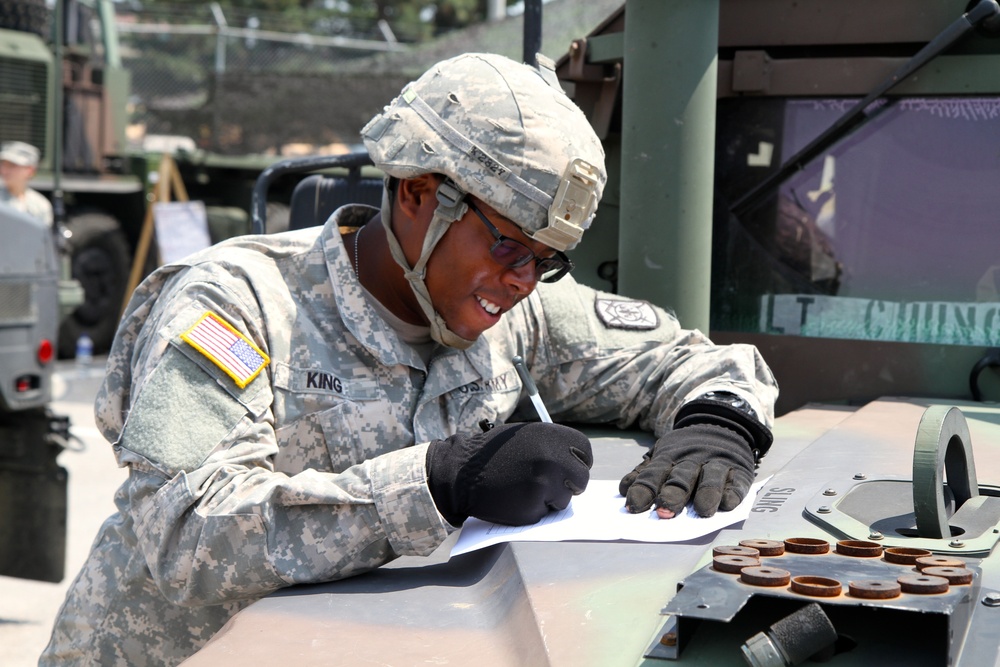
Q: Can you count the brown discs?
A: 12